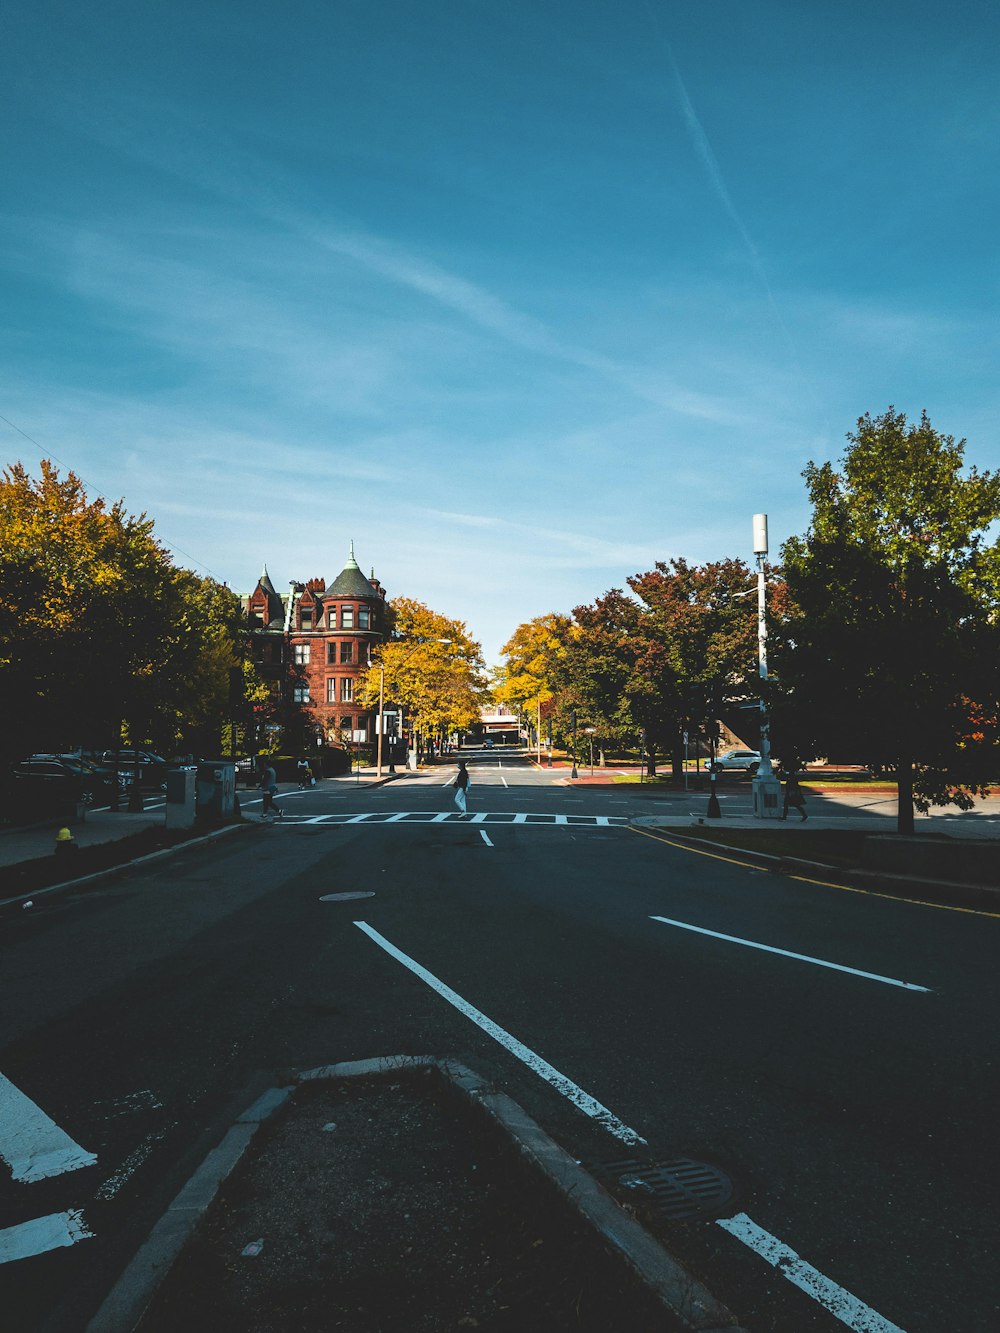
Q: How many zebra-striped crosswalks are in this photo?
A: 1